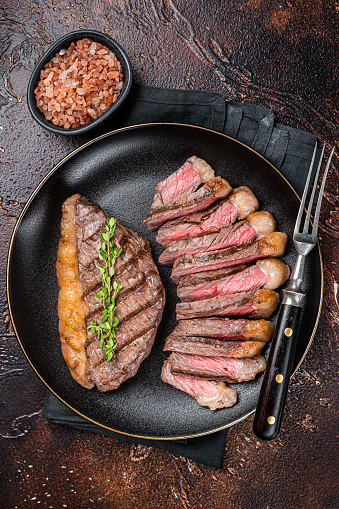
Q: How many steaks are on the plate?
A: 2